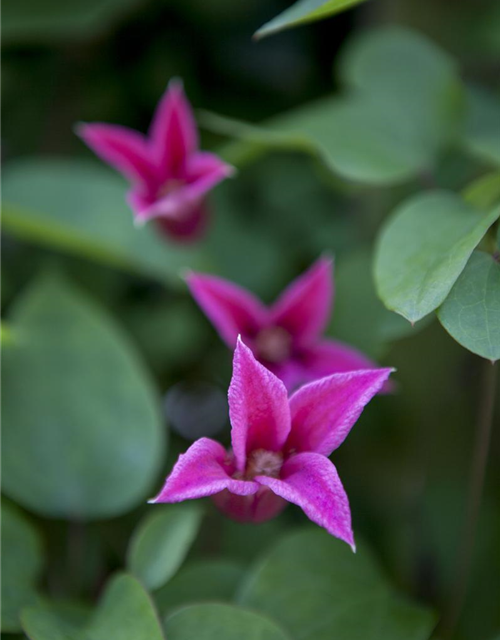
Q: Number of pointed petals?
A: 12